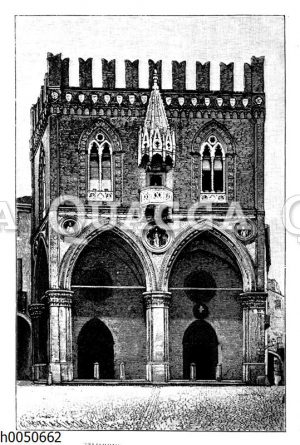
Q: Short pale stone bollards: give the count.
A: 4